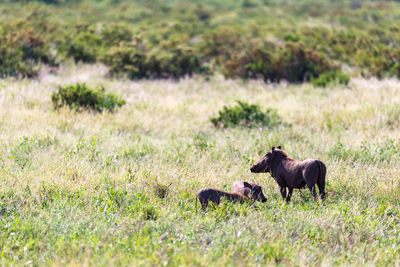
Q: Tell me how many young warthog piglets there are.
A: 2